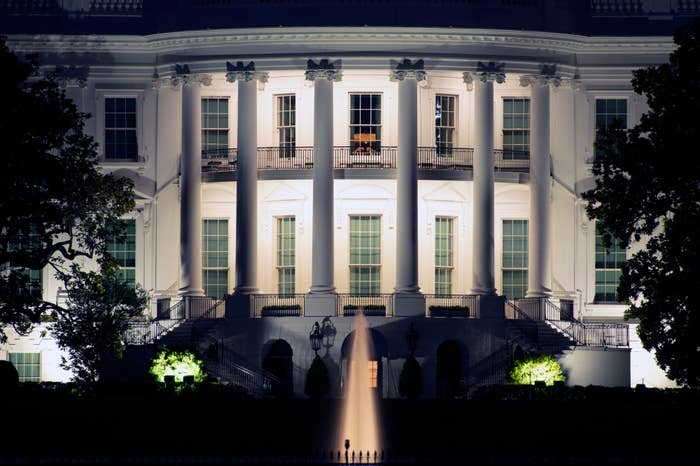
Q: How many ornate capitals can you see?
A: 6